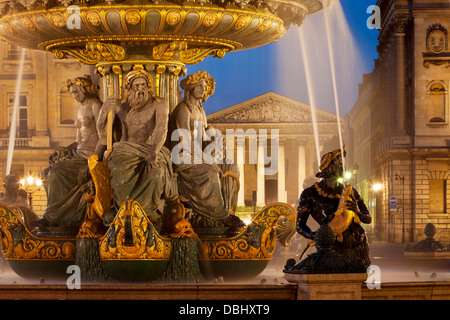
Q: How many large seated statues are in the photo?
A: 3